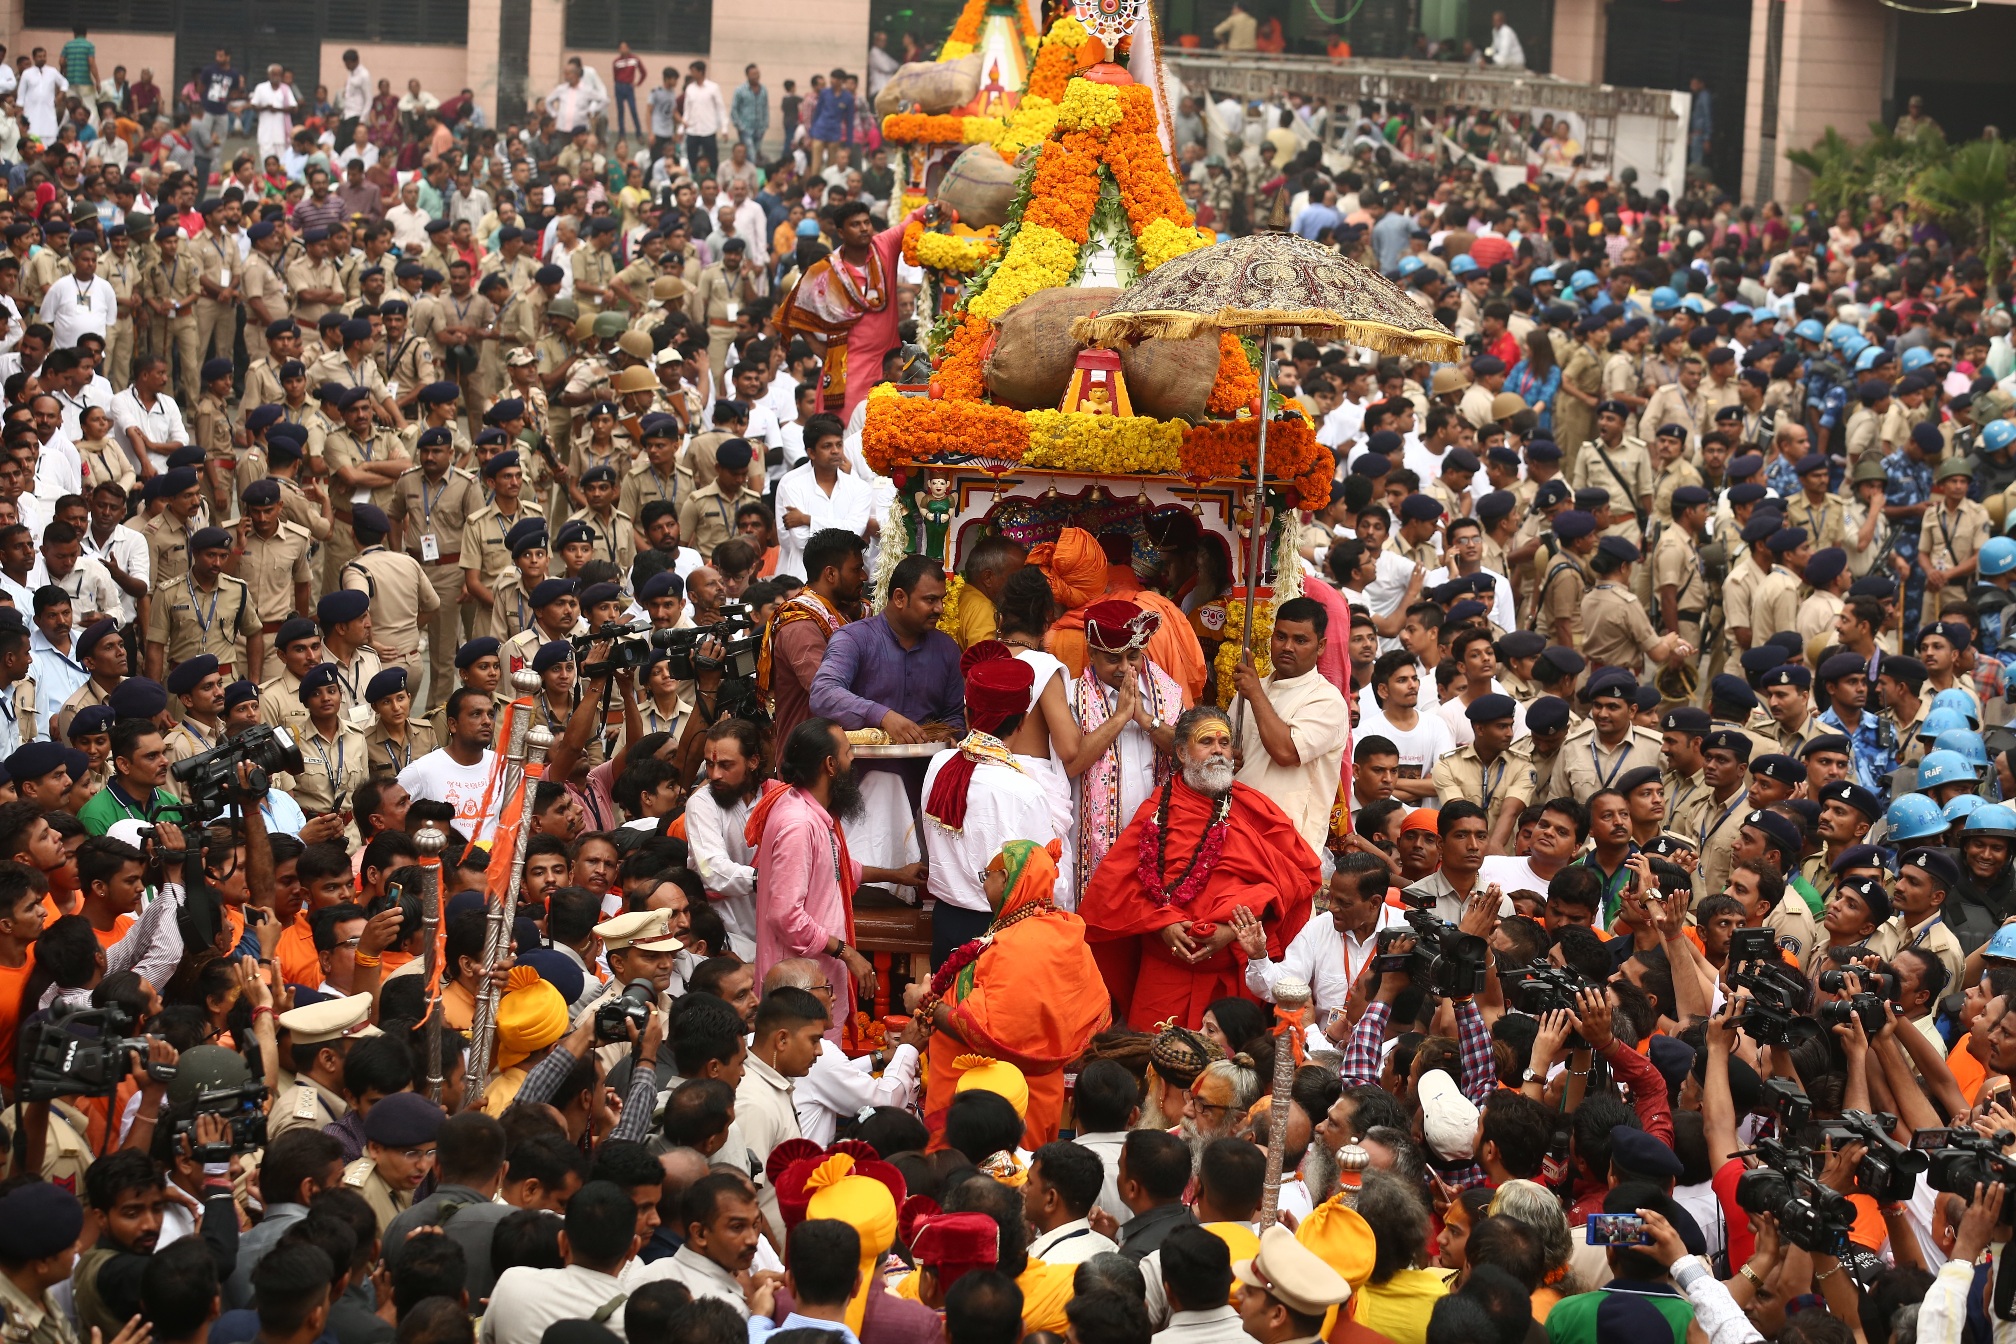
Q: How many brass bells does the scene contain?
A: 5